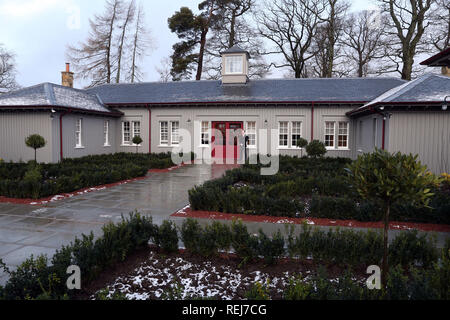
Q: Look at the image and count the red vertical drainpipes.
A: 4